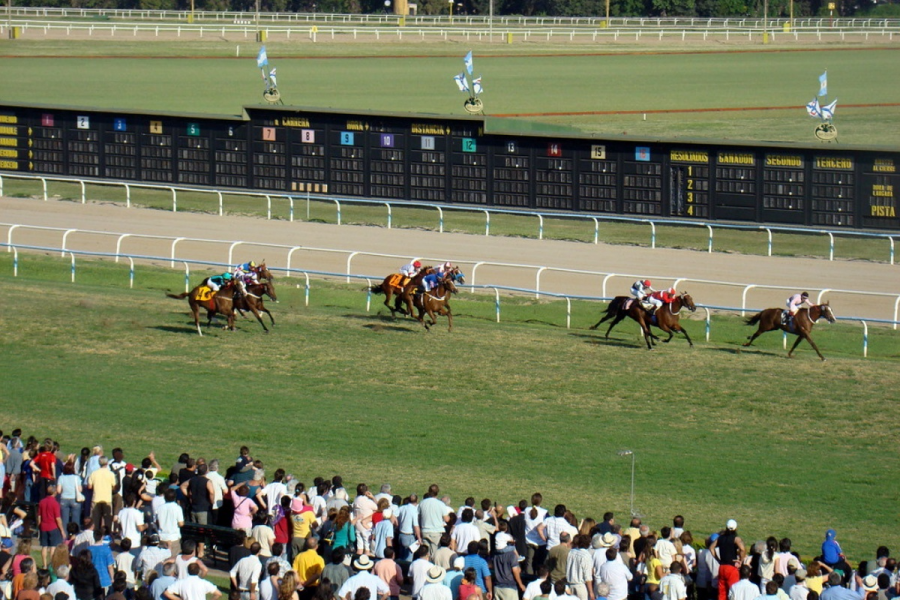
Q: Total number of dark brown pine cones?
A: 0